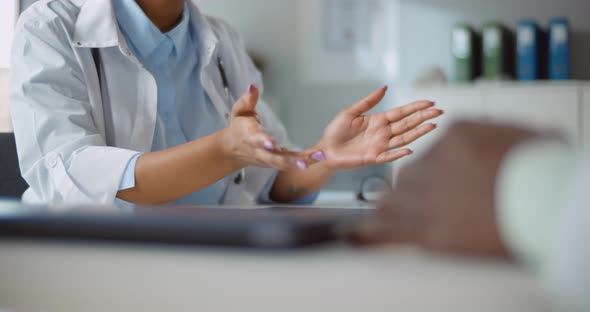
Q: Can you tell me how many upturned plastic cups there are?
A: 0